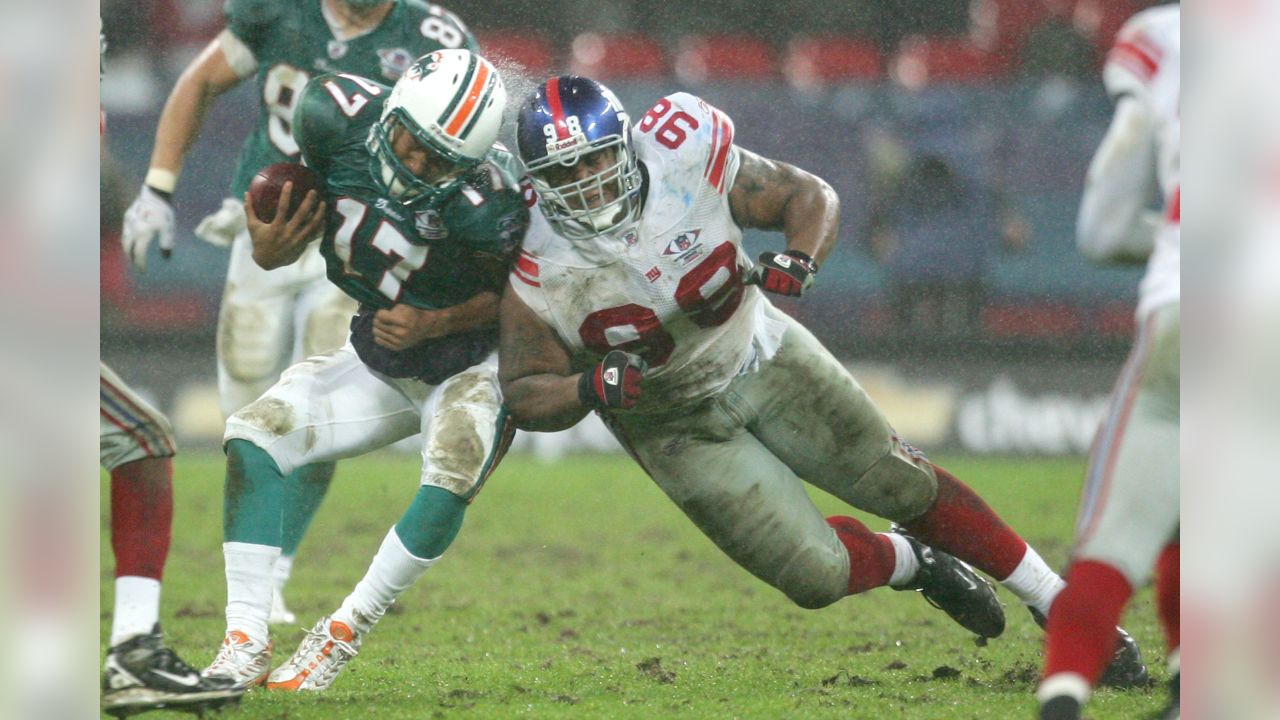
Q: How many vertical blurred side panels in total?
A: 2